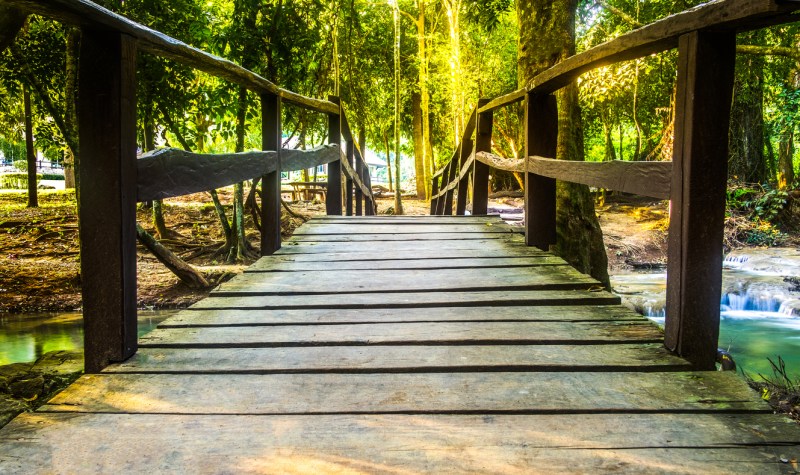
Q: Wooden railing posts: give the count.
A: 13